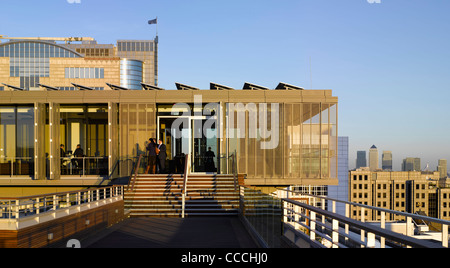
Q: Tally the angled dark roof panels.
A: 9